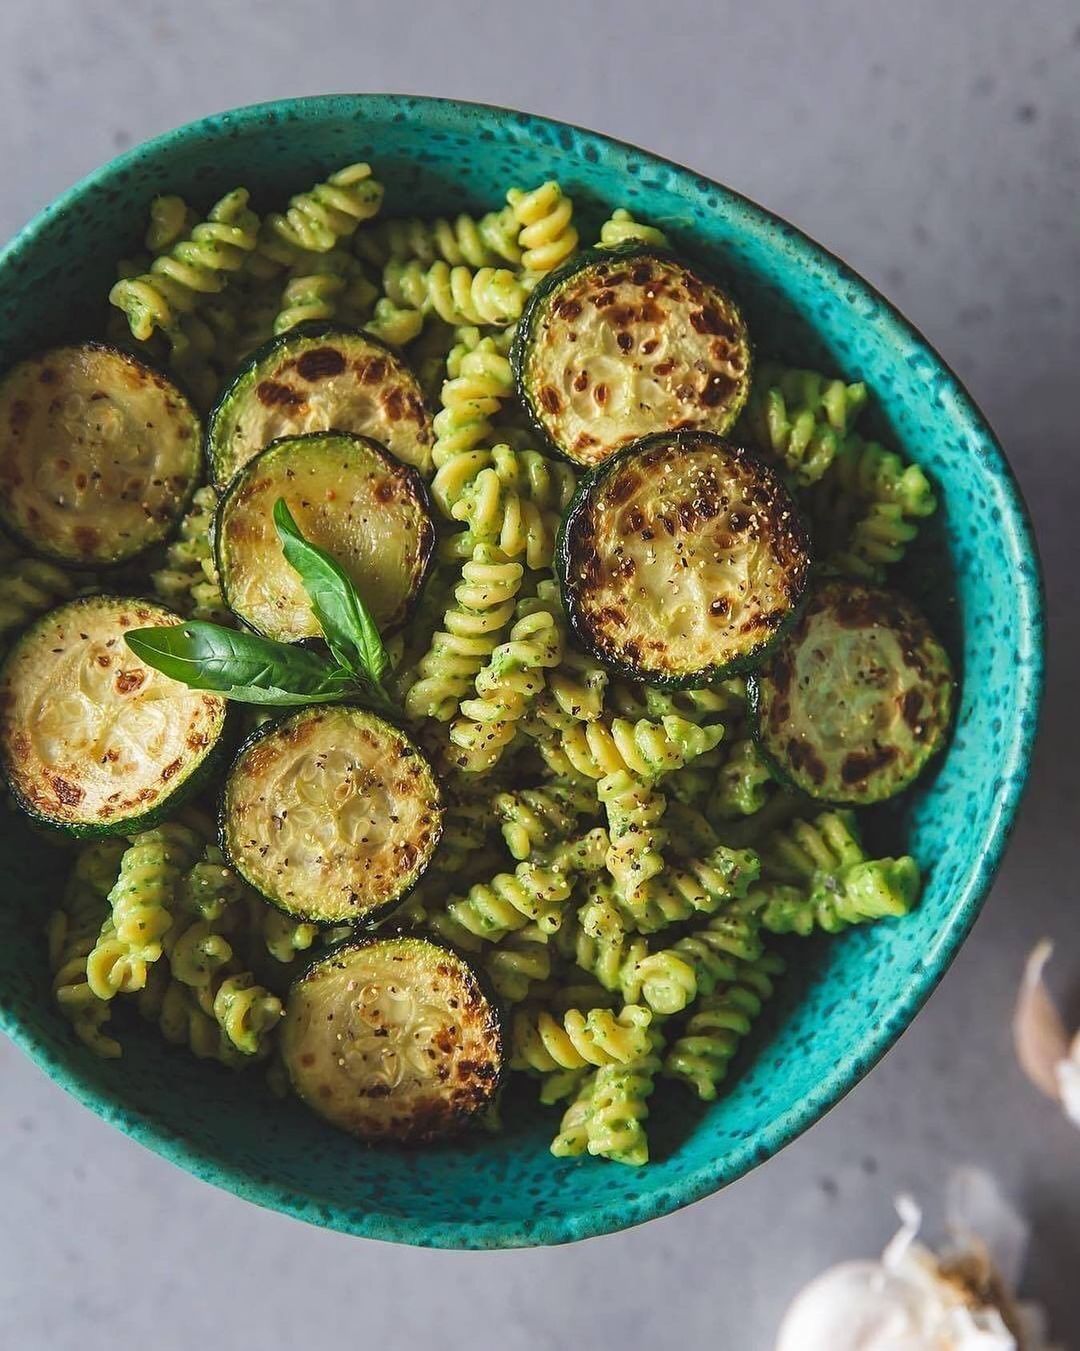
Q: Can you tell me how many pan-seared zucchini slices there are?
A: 9